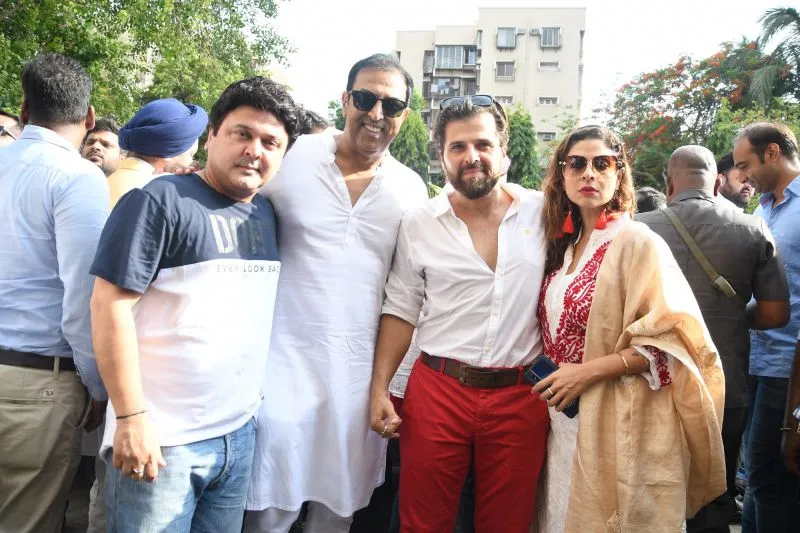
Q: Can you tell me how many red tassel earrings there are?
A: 2